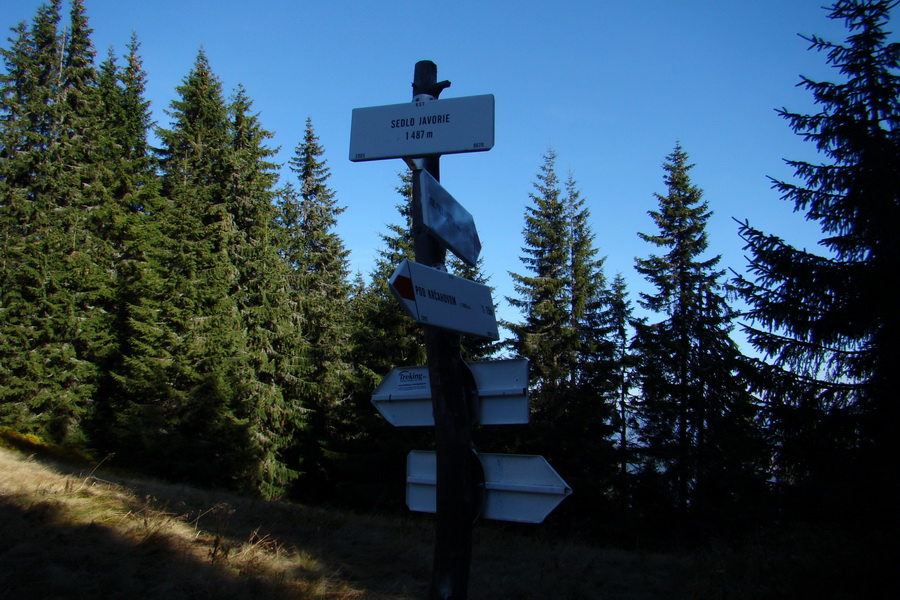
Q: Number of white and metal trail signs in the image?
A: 5